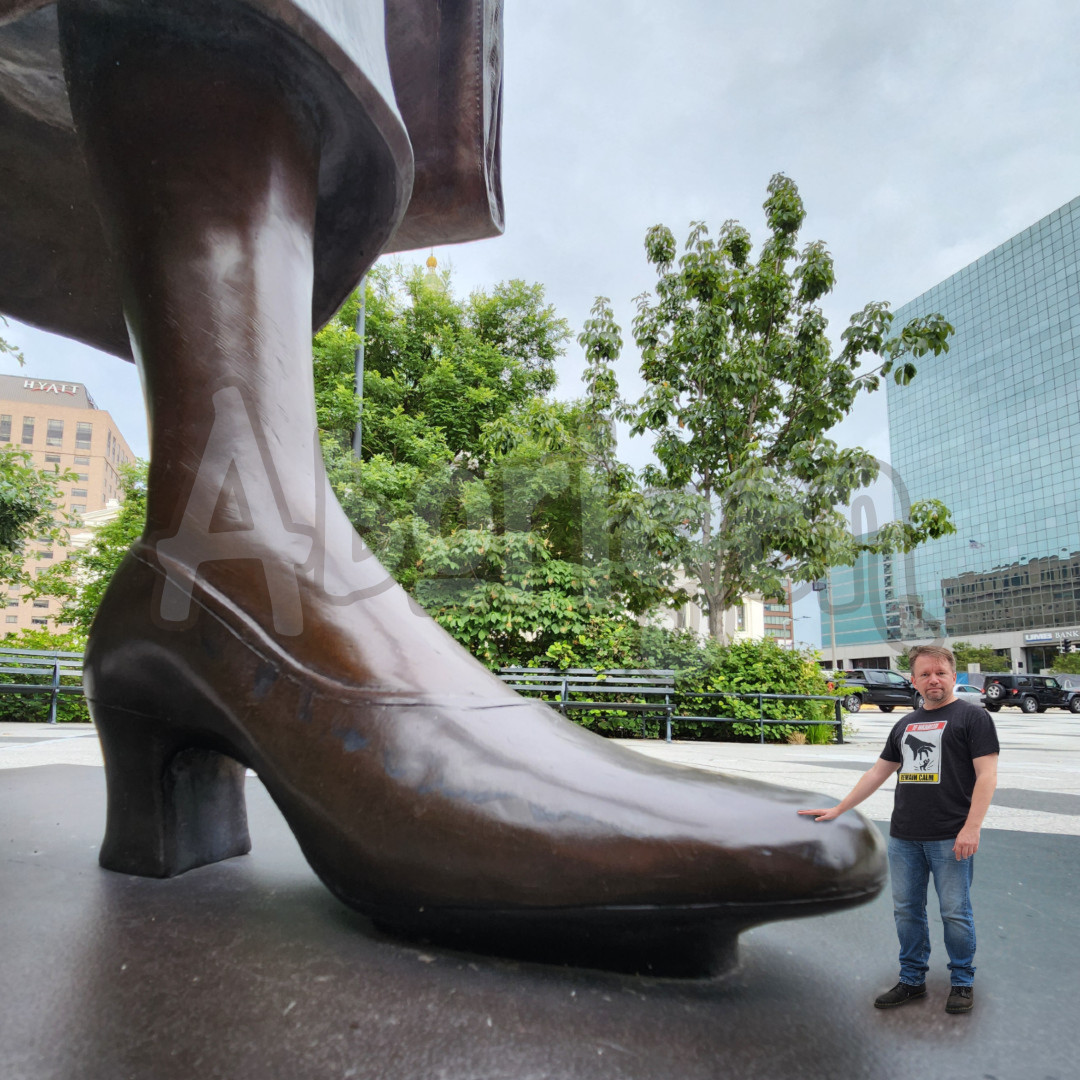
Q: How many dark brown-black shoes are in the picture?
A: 3